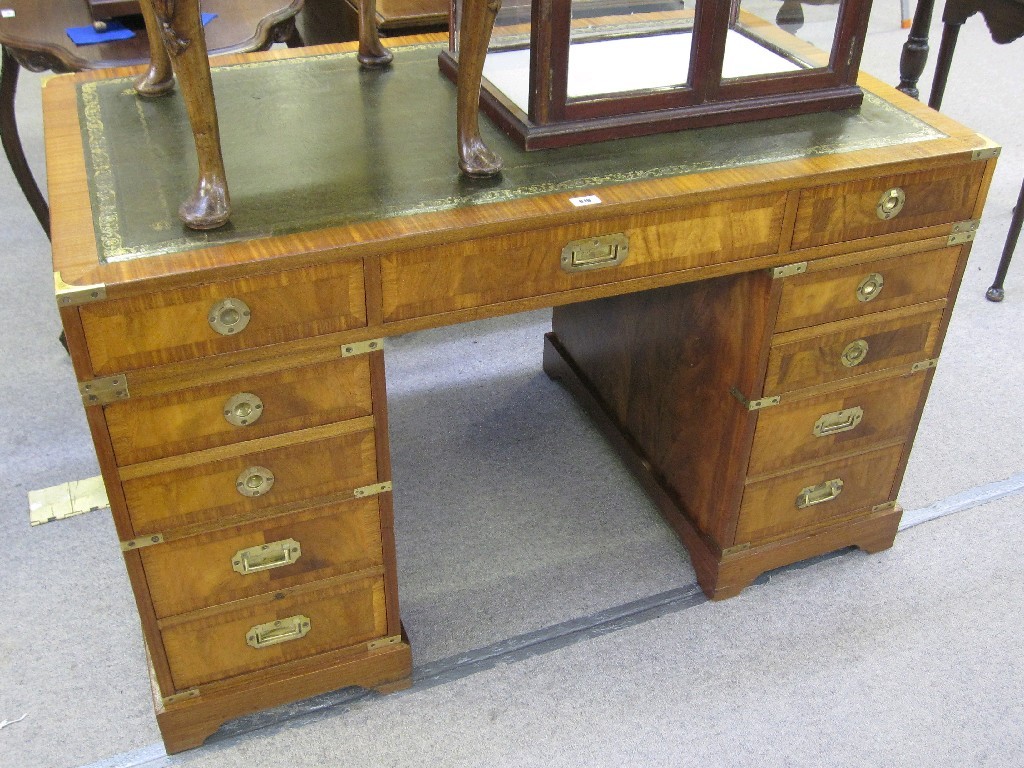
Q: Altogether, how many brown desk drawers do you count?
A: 11